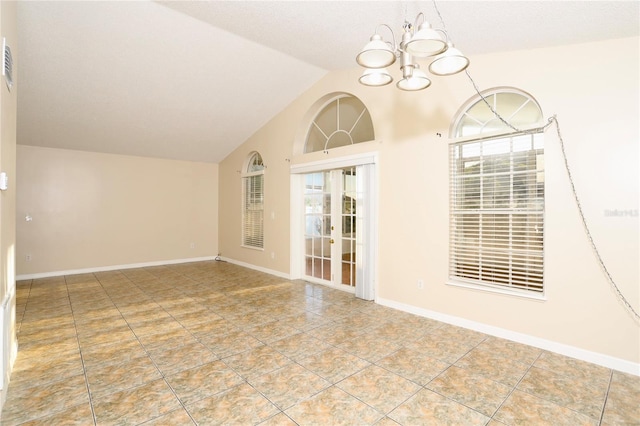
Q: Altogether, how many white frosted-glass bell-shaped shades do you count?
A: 5